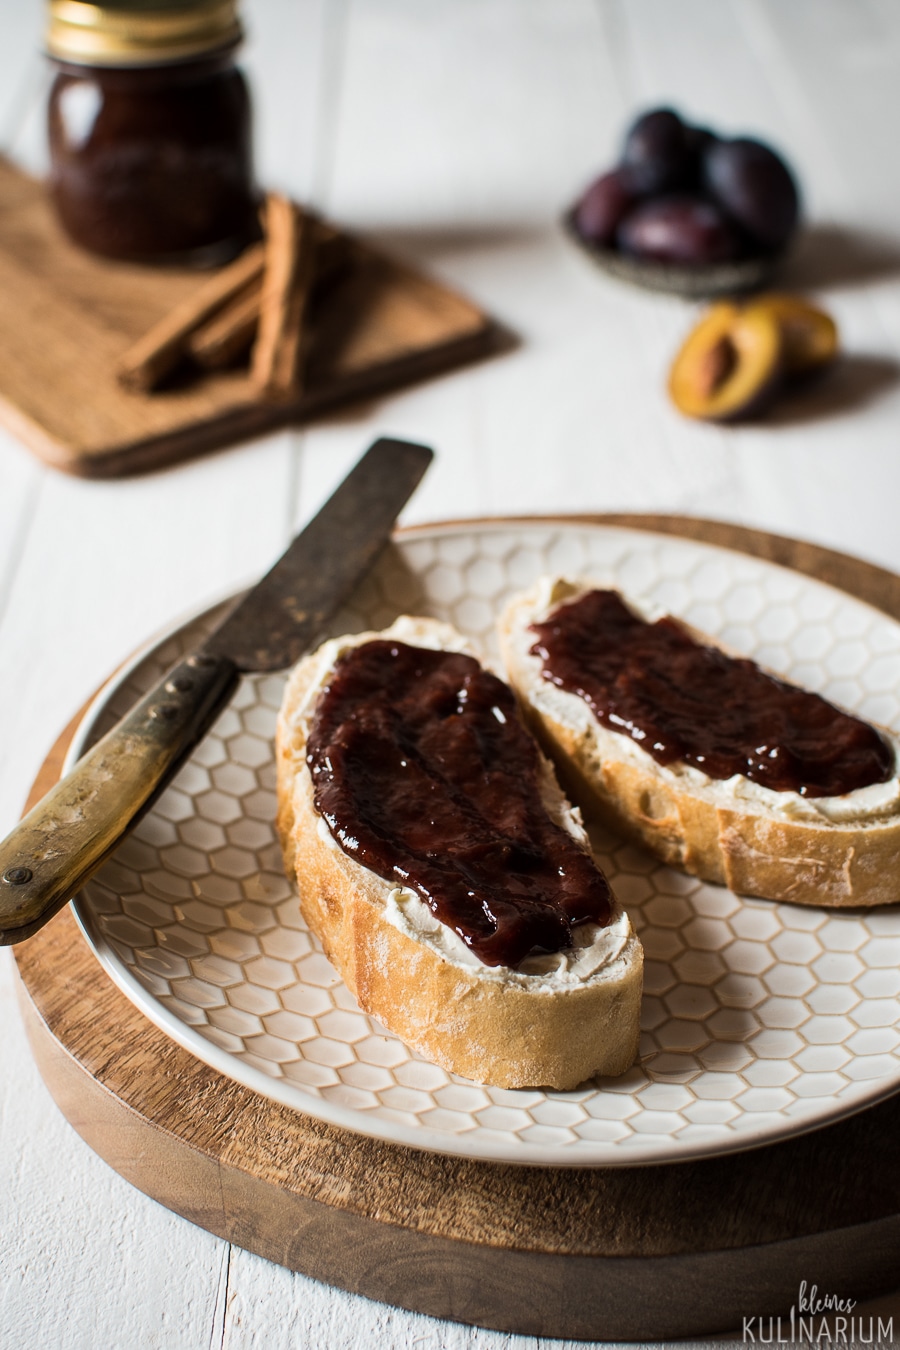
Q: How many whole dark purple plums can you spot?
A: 5